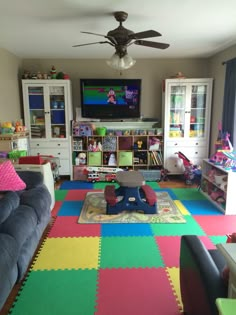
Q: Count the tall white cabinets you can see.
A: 2